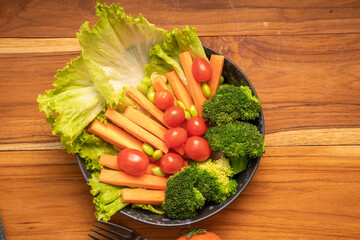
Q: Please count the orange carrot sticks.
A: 11